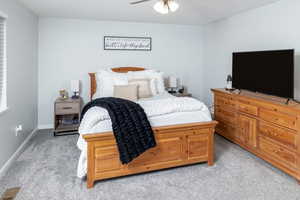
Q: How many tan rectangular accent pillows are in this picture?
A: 2